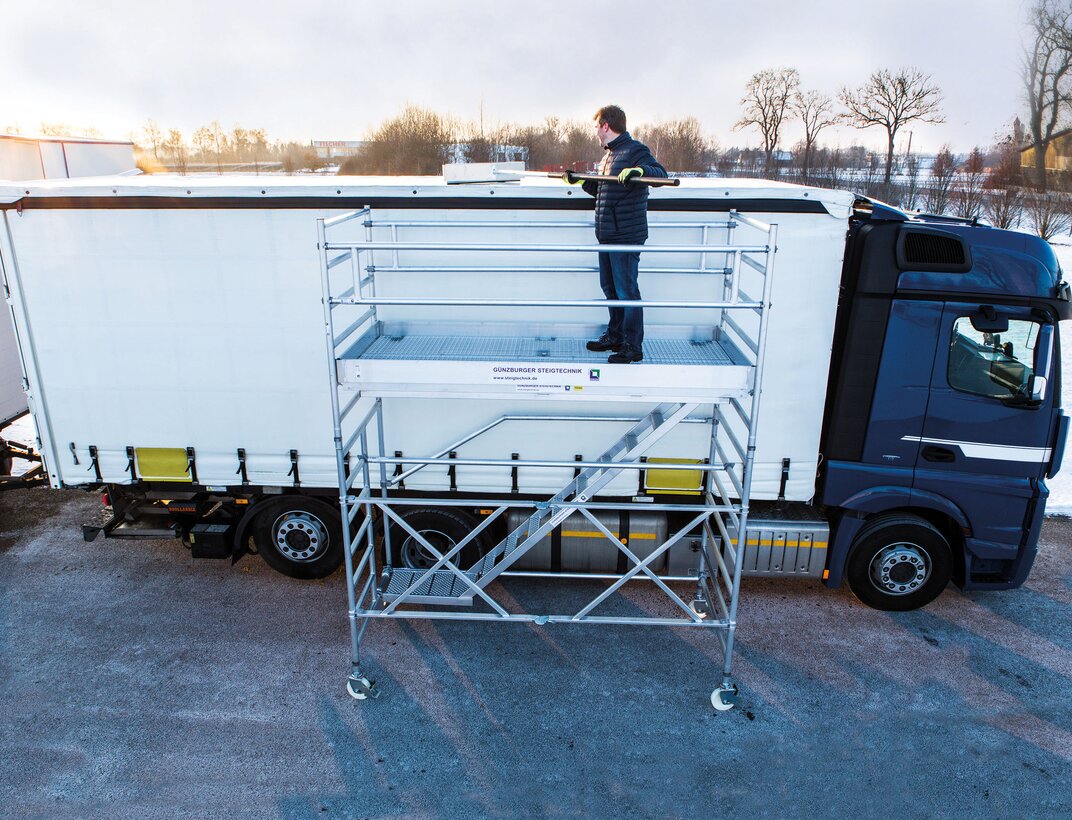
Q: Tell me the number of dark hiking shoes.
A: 2